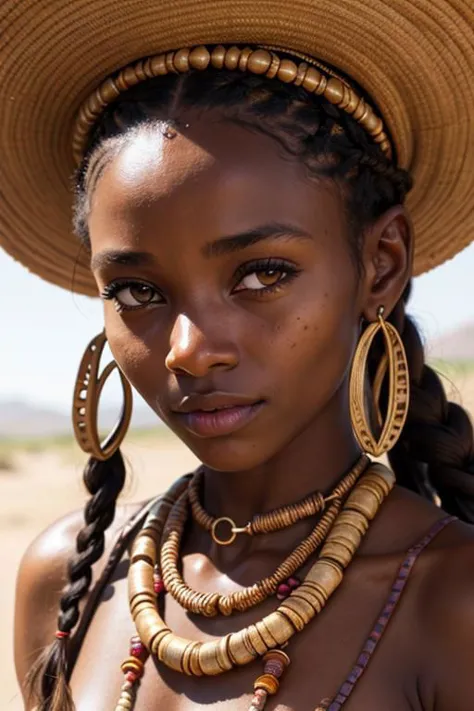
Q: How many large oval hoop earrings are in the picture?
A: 2